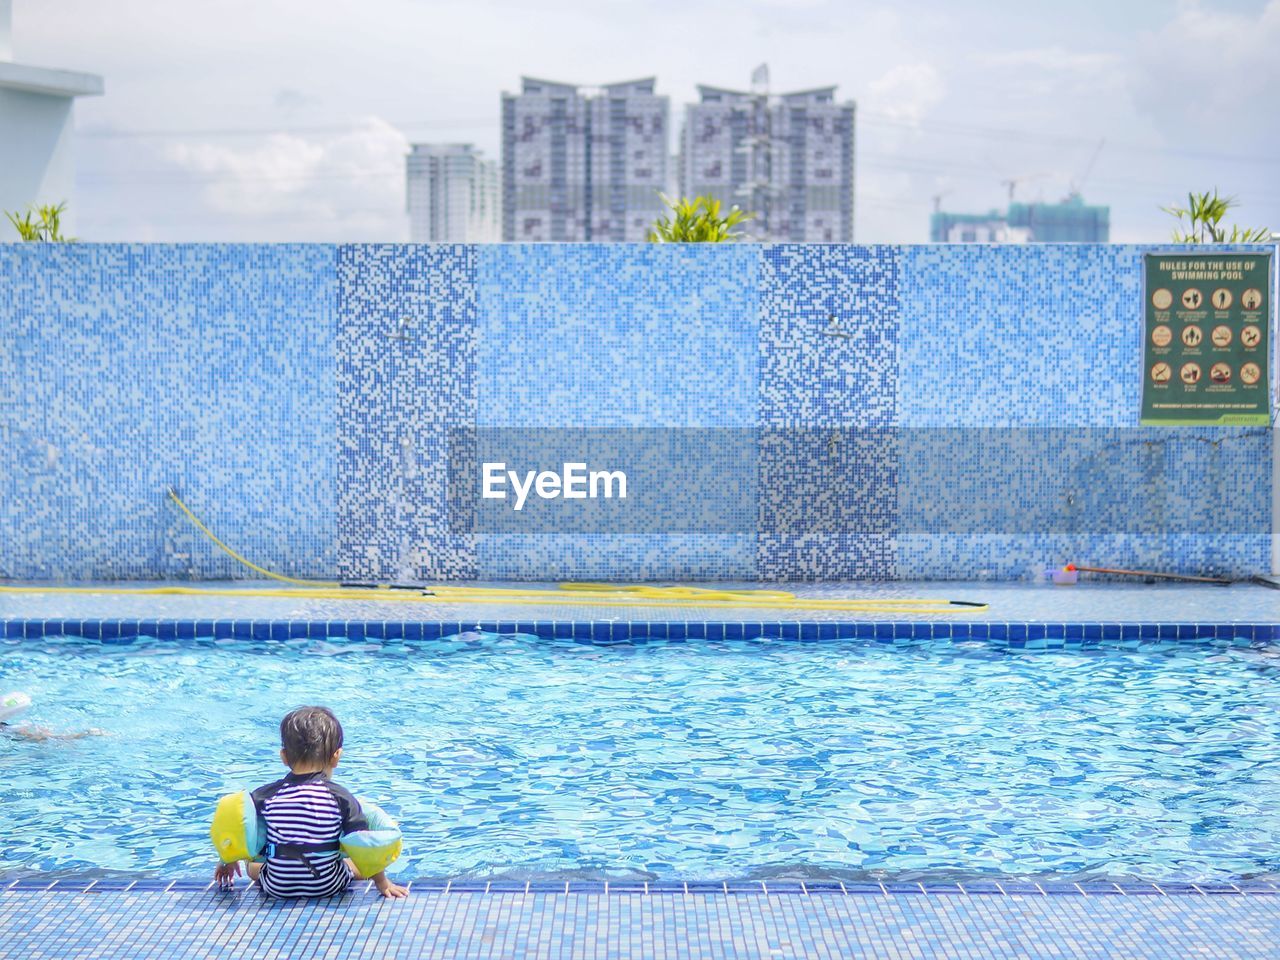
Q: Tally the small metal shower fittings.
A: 2